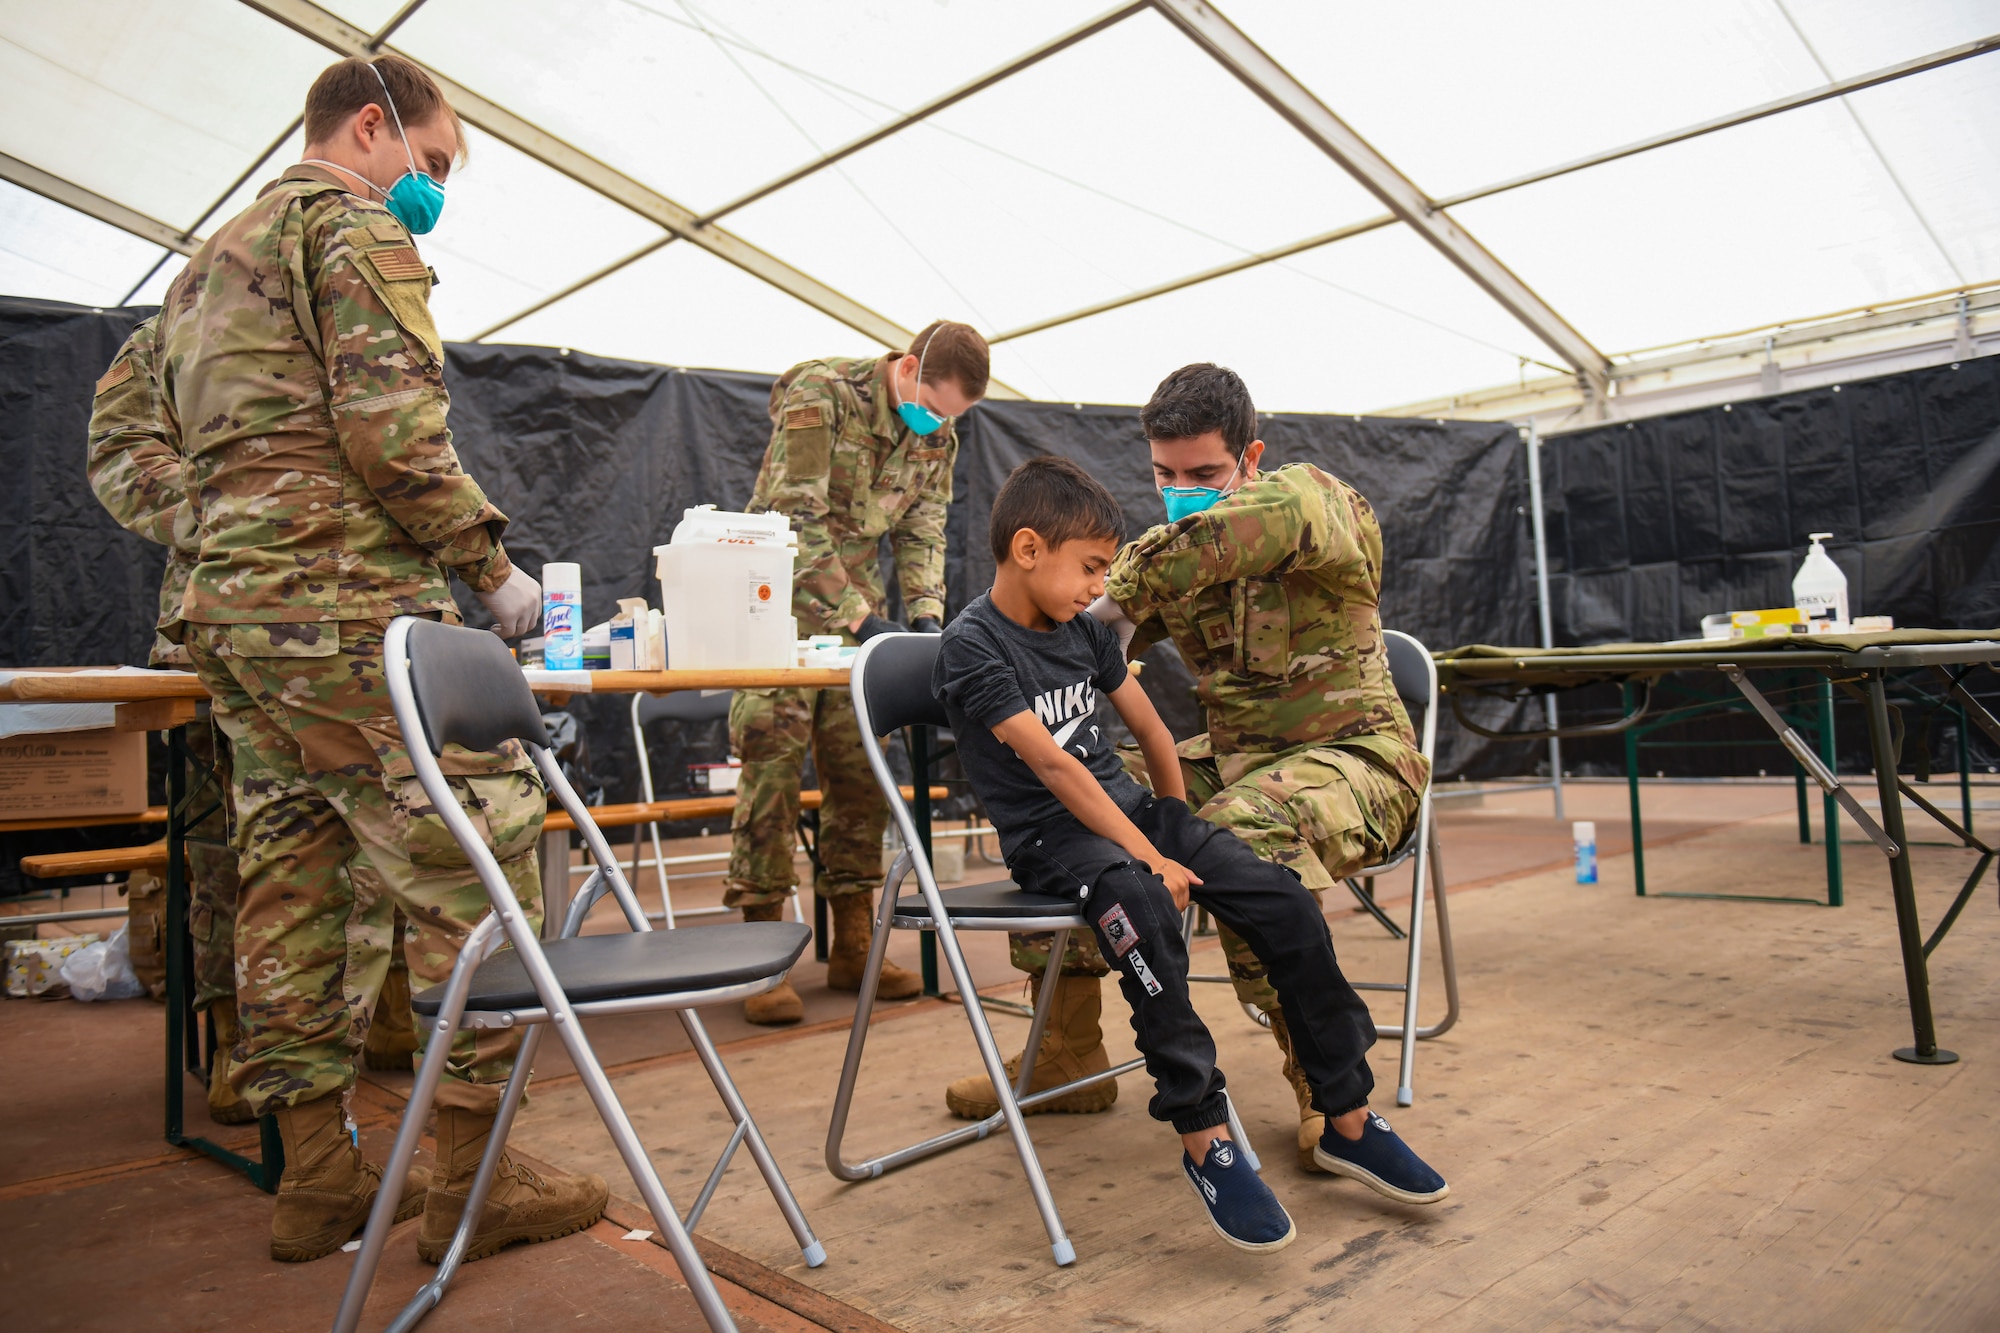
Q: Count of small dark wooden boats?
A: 0